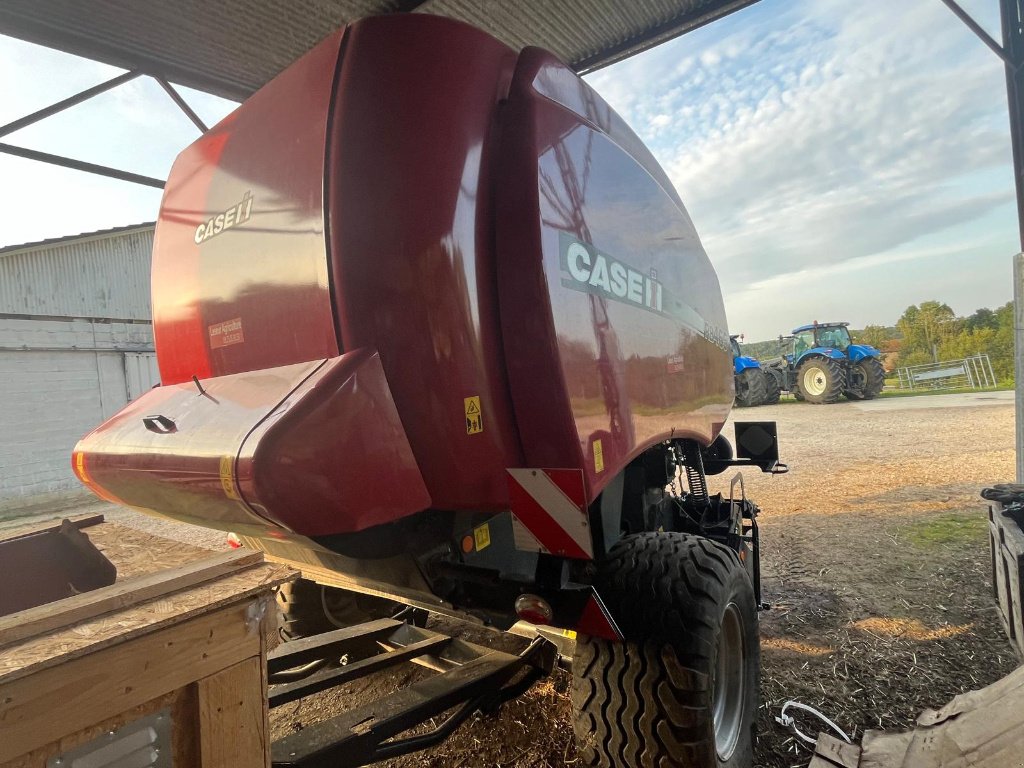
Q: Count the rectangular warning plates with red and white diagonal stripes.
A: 1